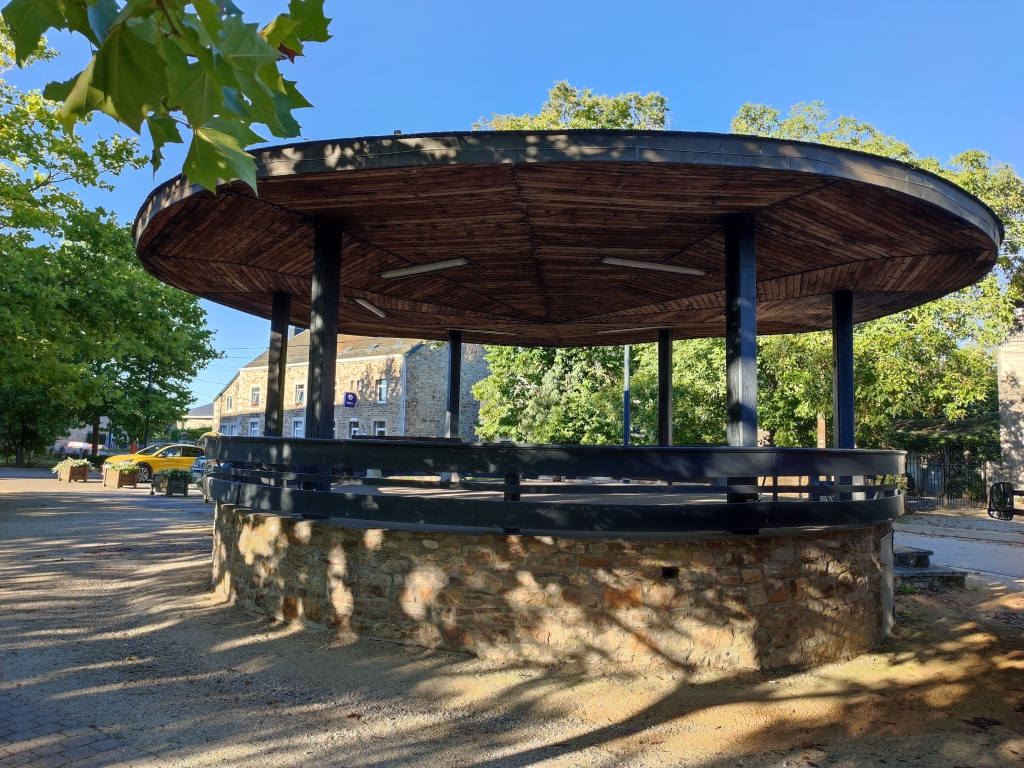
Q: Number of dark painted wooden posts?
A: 6